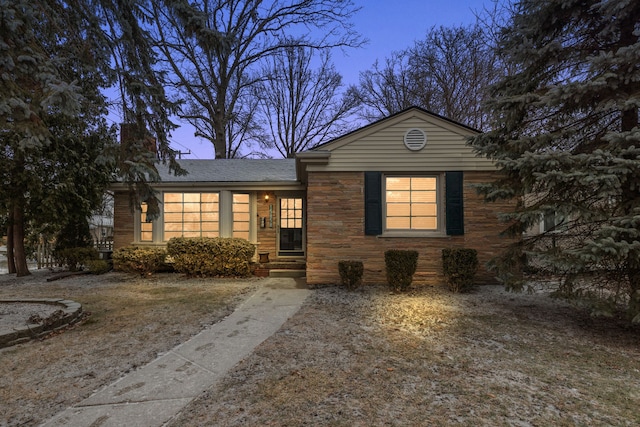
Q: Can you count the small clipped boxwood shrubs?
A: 3